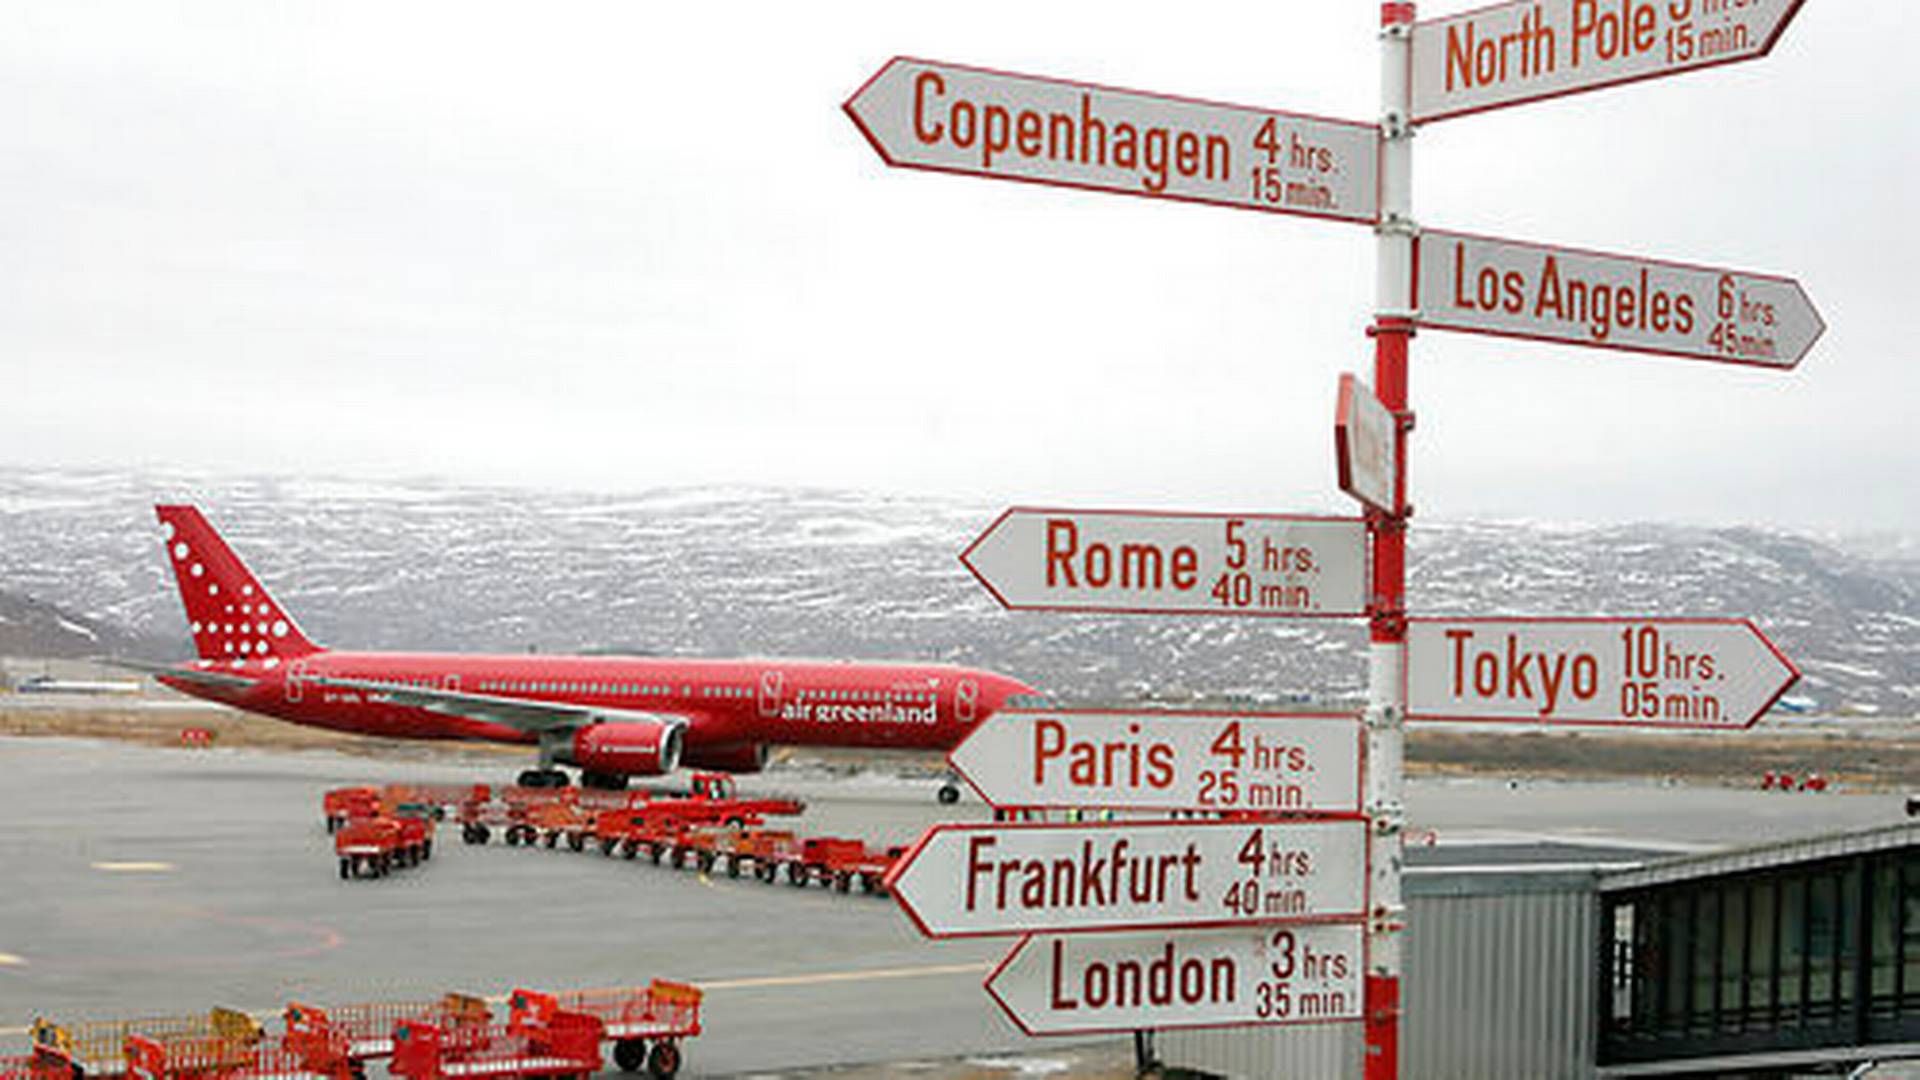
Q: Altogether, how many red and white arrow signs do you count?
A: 9